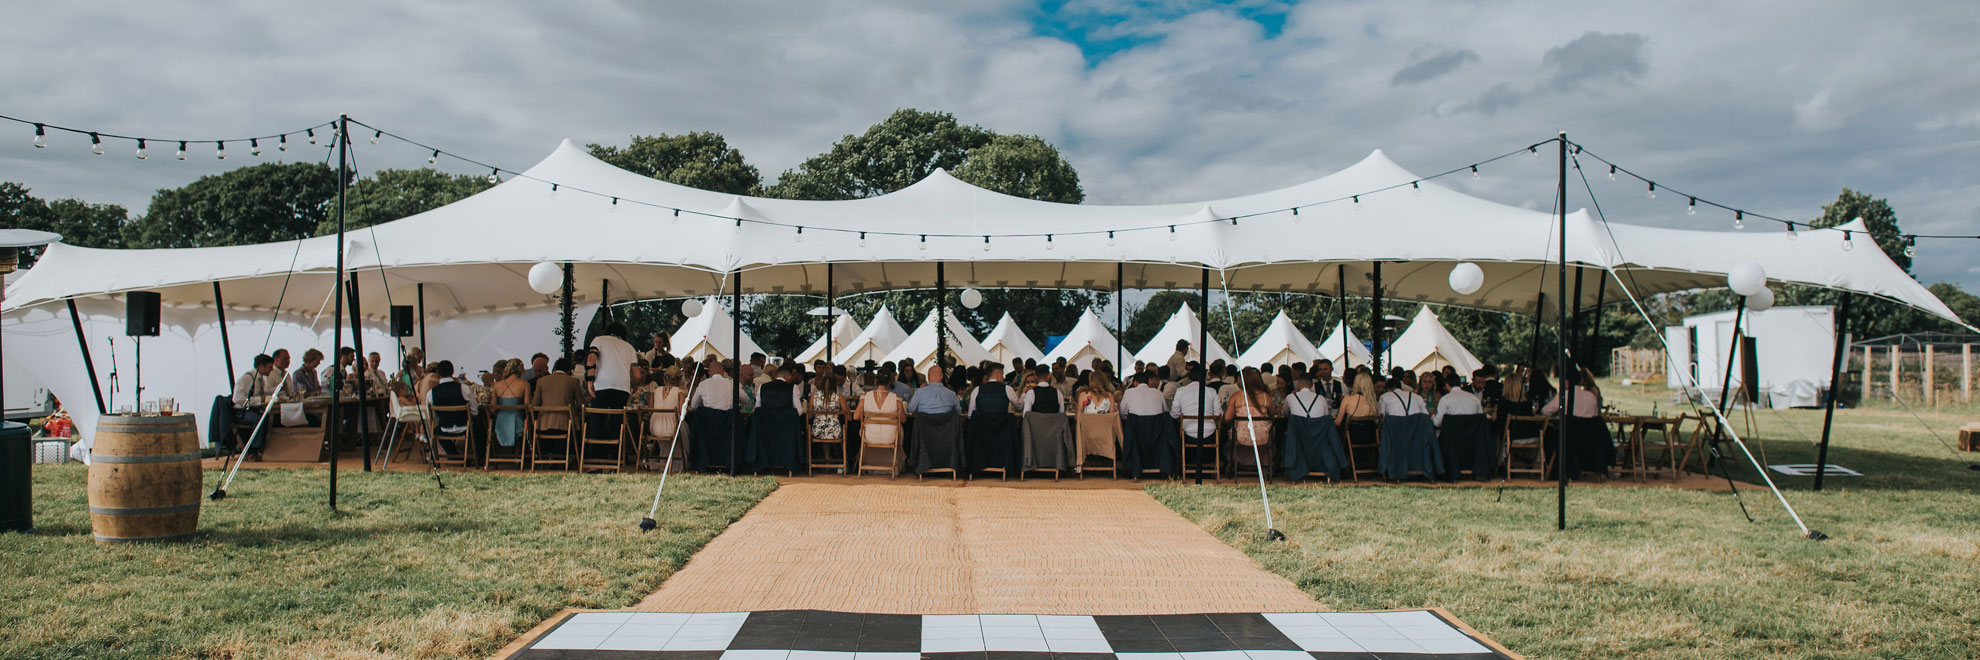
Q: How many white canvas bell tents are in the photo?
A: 10